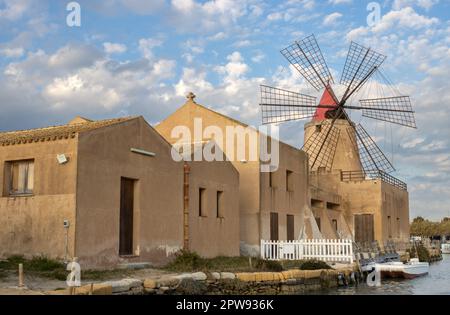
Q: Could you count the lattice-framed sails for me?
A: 6